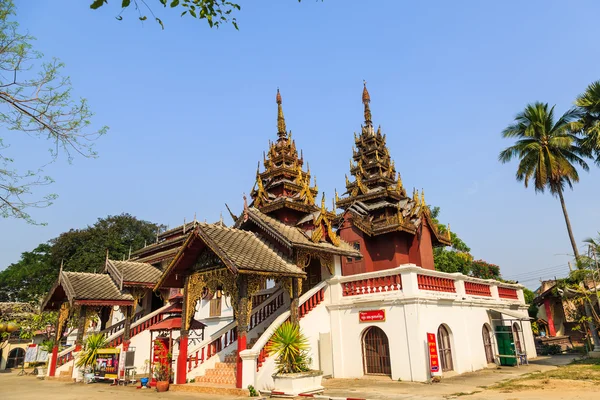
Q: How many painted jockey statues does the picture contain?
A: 0